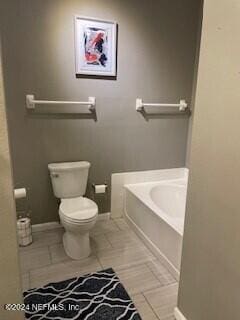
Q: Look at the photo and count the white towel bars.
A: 2